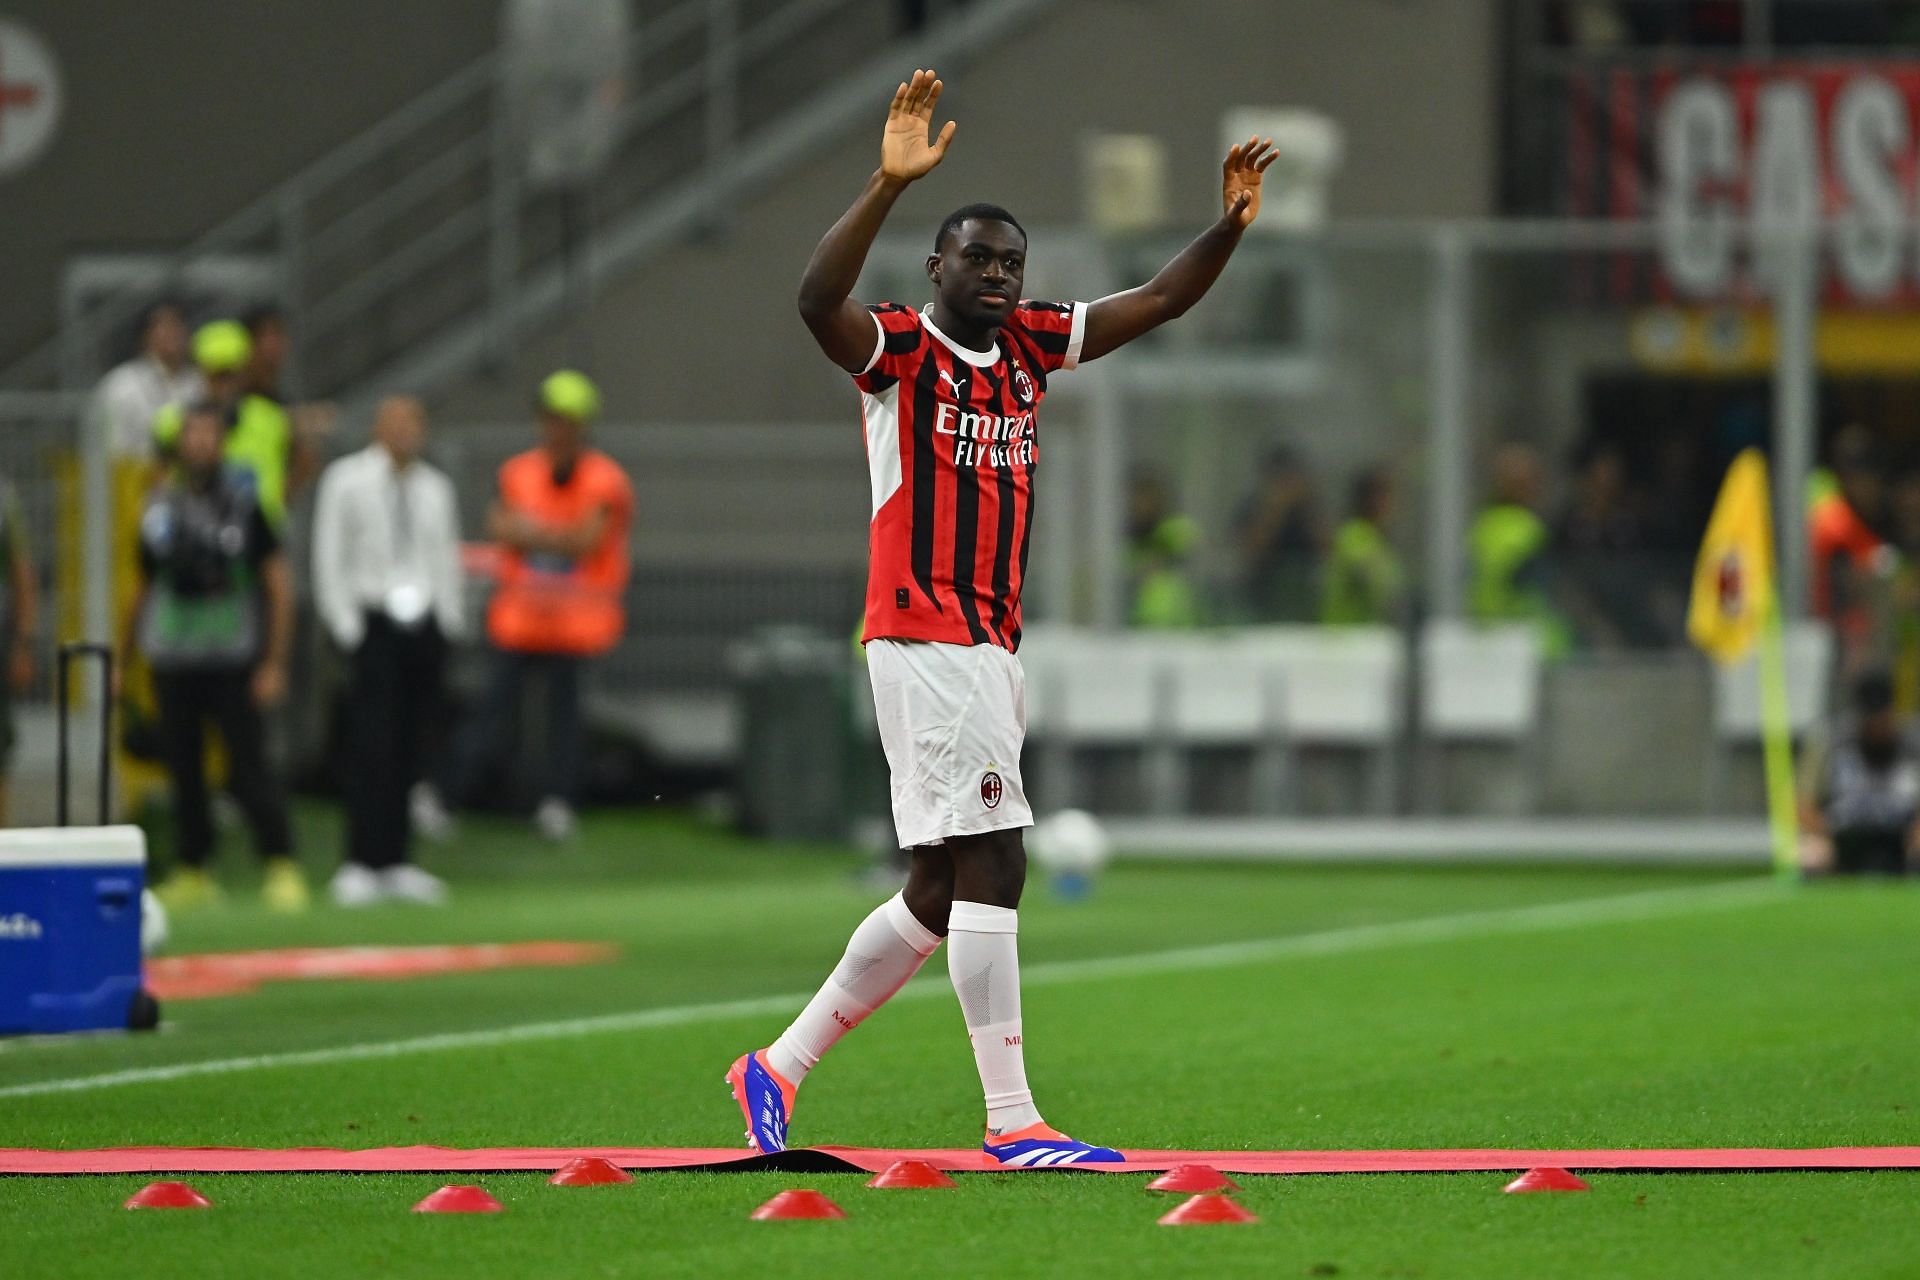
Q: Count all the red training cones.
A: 8